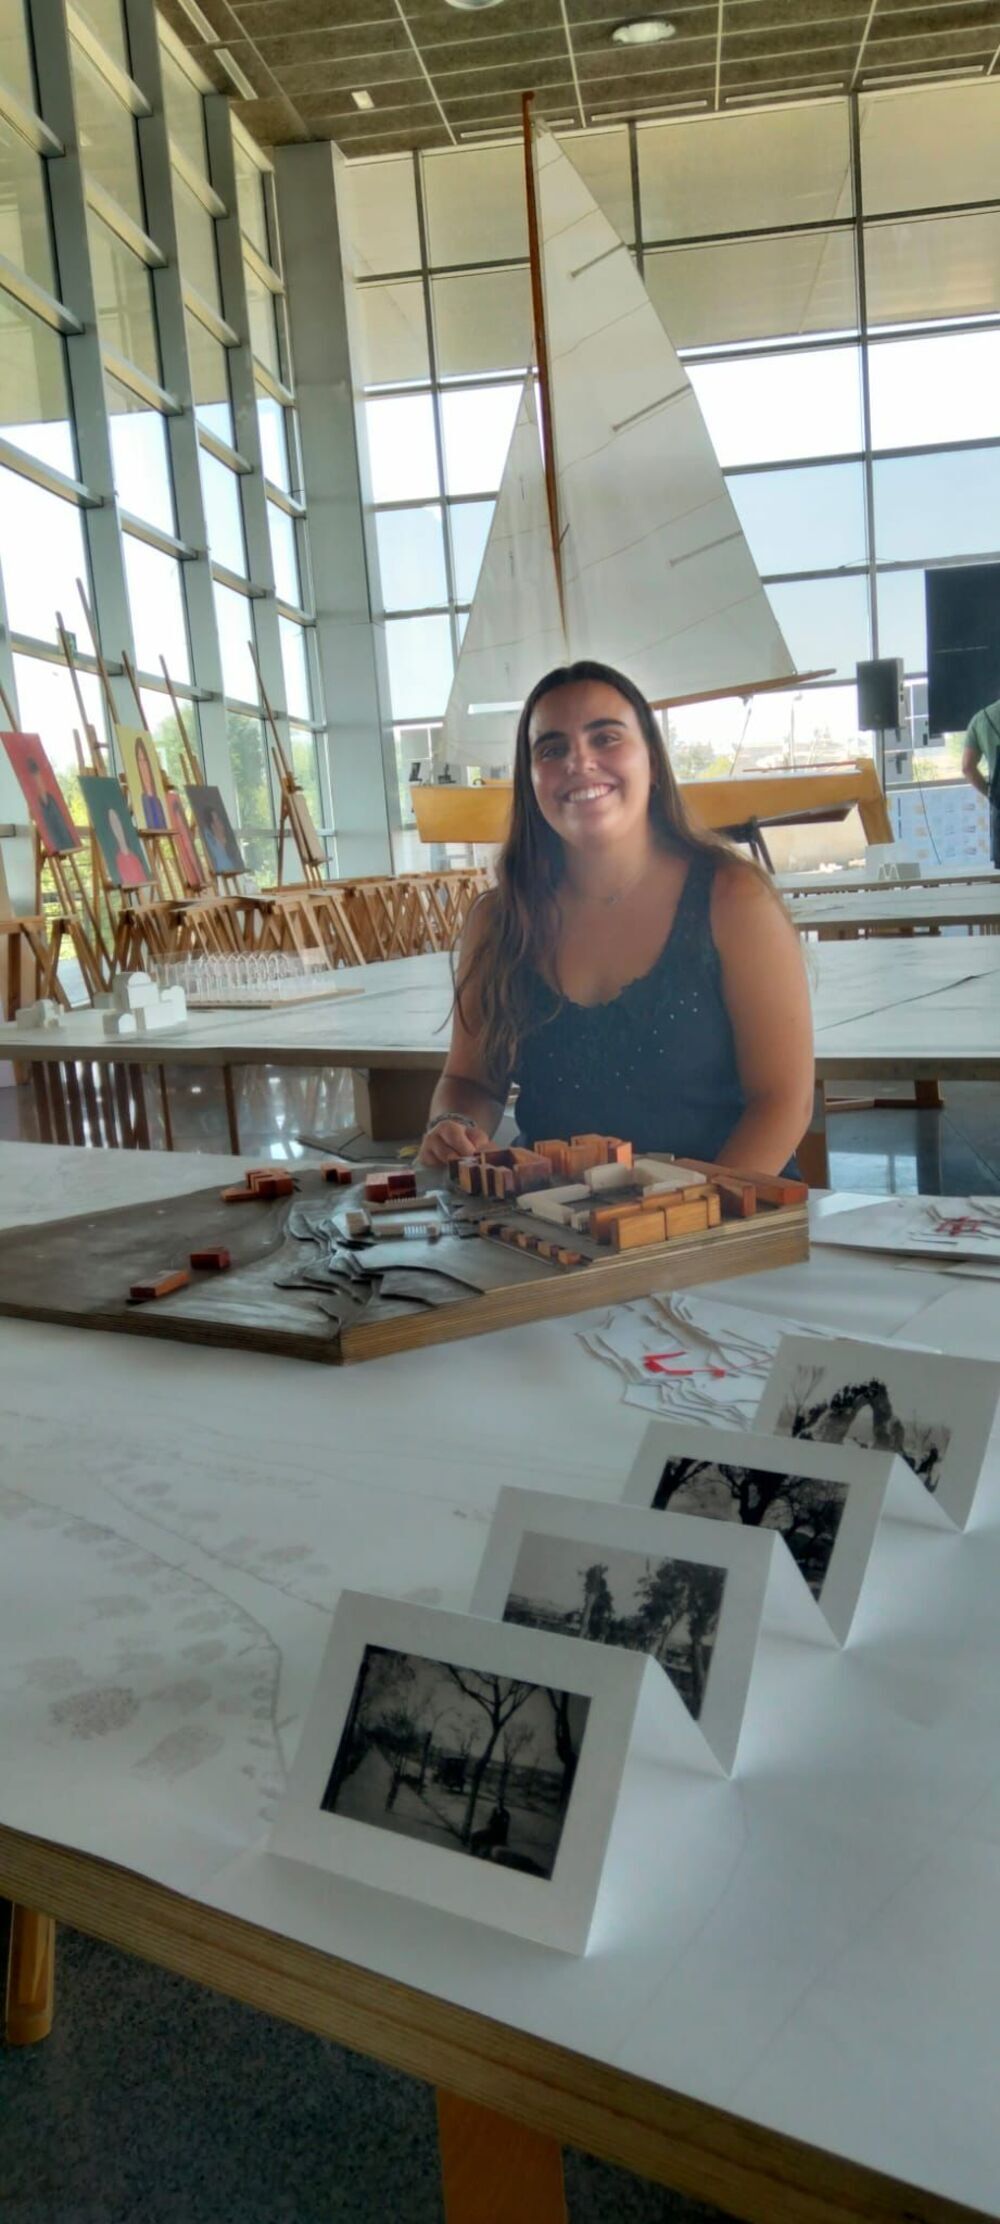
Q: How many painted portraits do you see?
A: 5